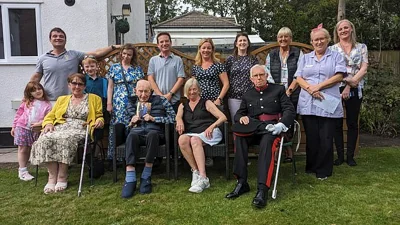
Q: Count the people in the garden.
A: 14